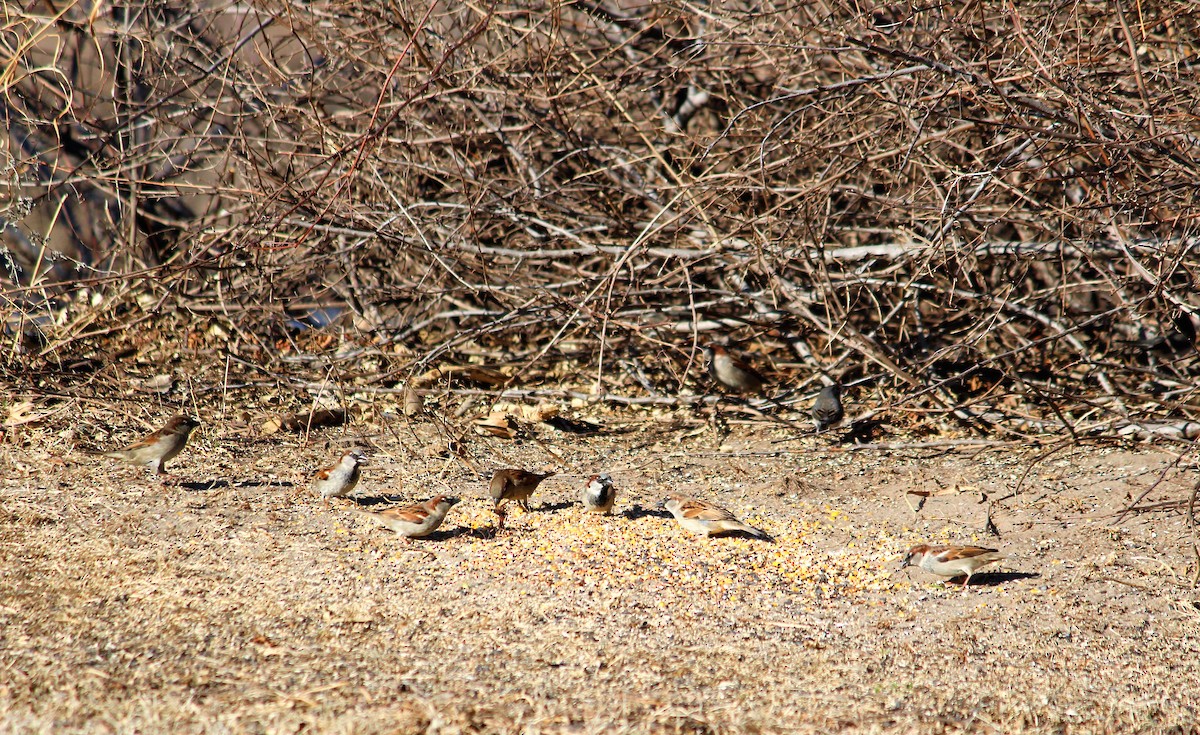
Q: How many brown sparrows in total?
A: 8